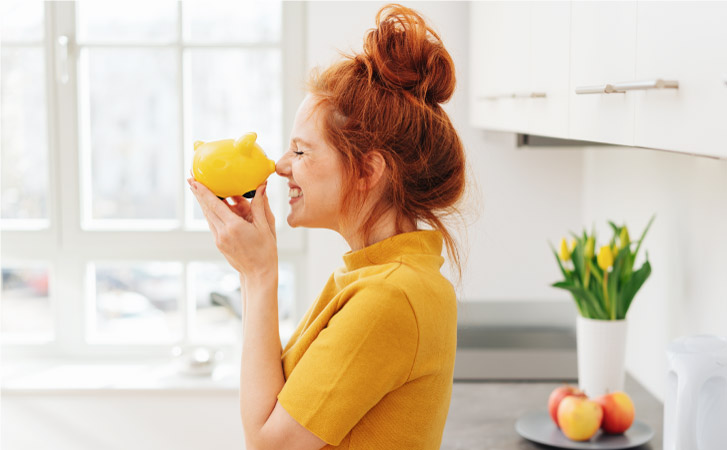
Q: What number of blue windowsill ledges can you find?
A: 0